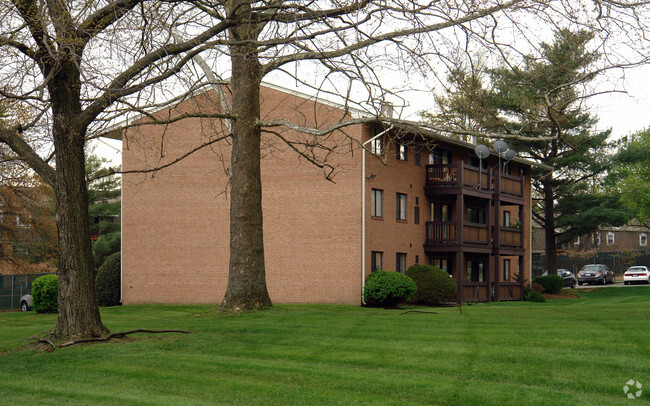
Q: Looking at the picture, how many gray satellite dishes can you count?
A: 3